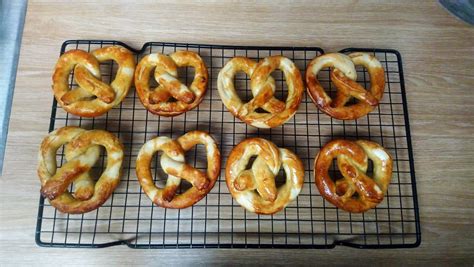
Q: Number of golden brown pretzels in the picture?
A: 8